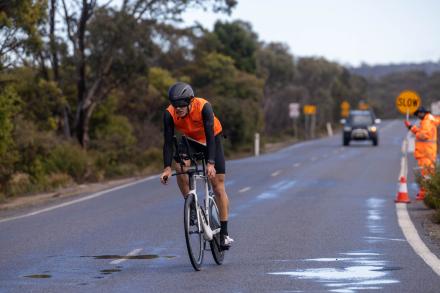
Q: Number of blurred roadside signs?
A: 4